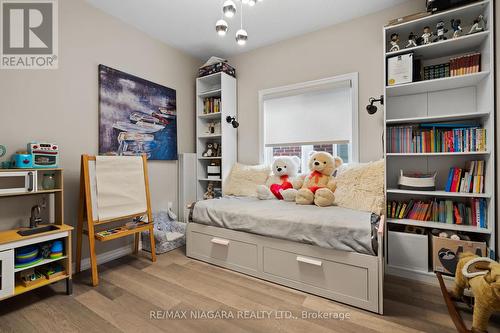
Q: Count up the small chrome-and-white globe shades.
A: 3